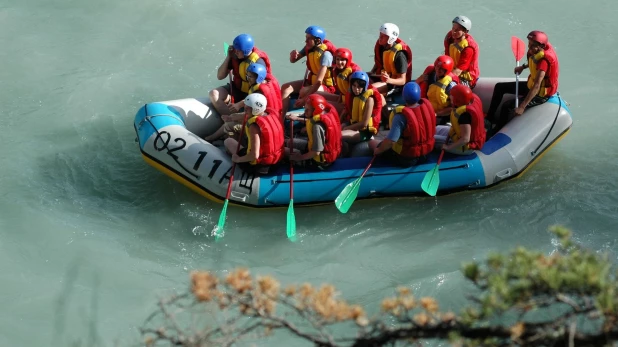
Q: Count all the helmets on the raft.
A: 13